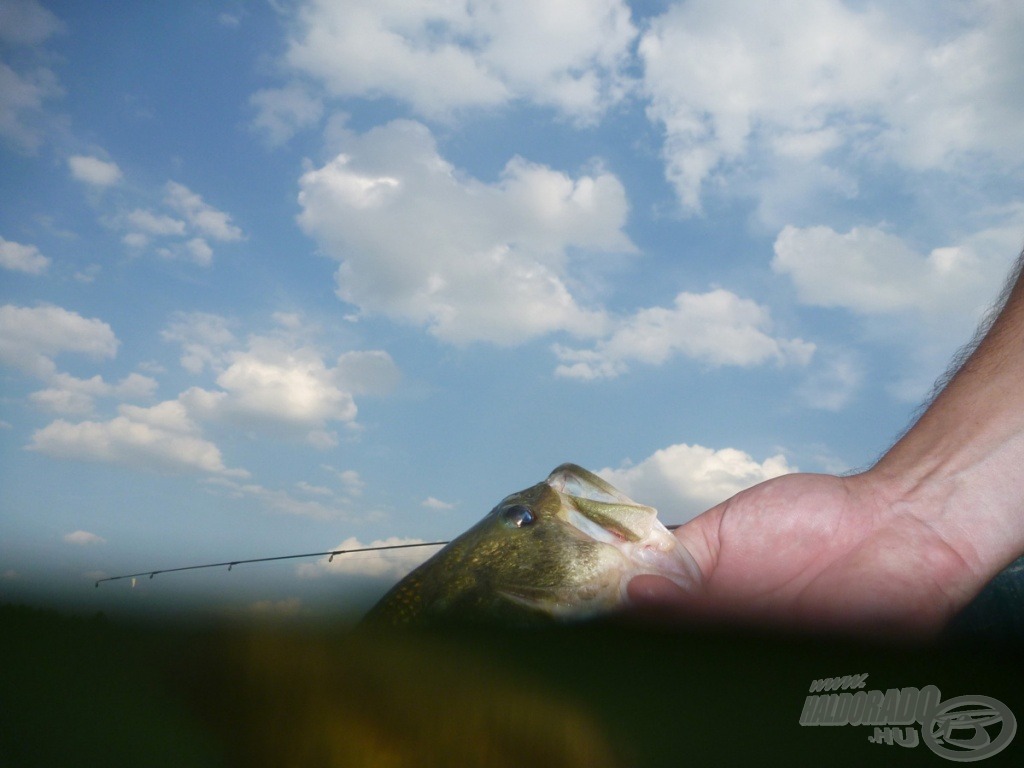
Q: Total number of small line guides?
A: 4